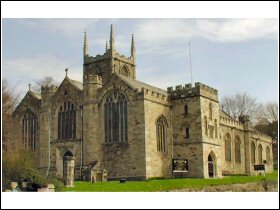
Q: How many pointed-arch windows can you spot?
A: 11